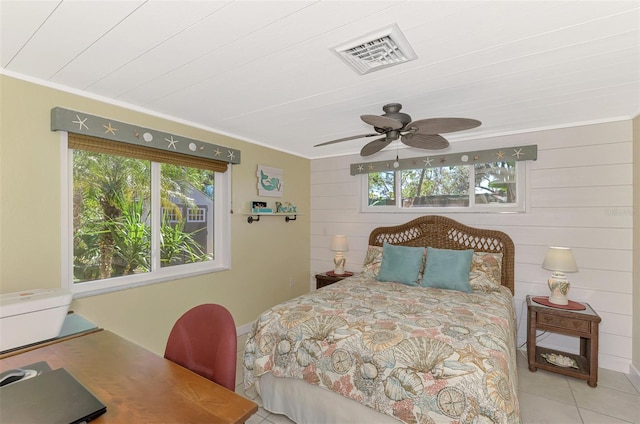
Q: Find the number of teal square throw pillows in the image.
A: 2